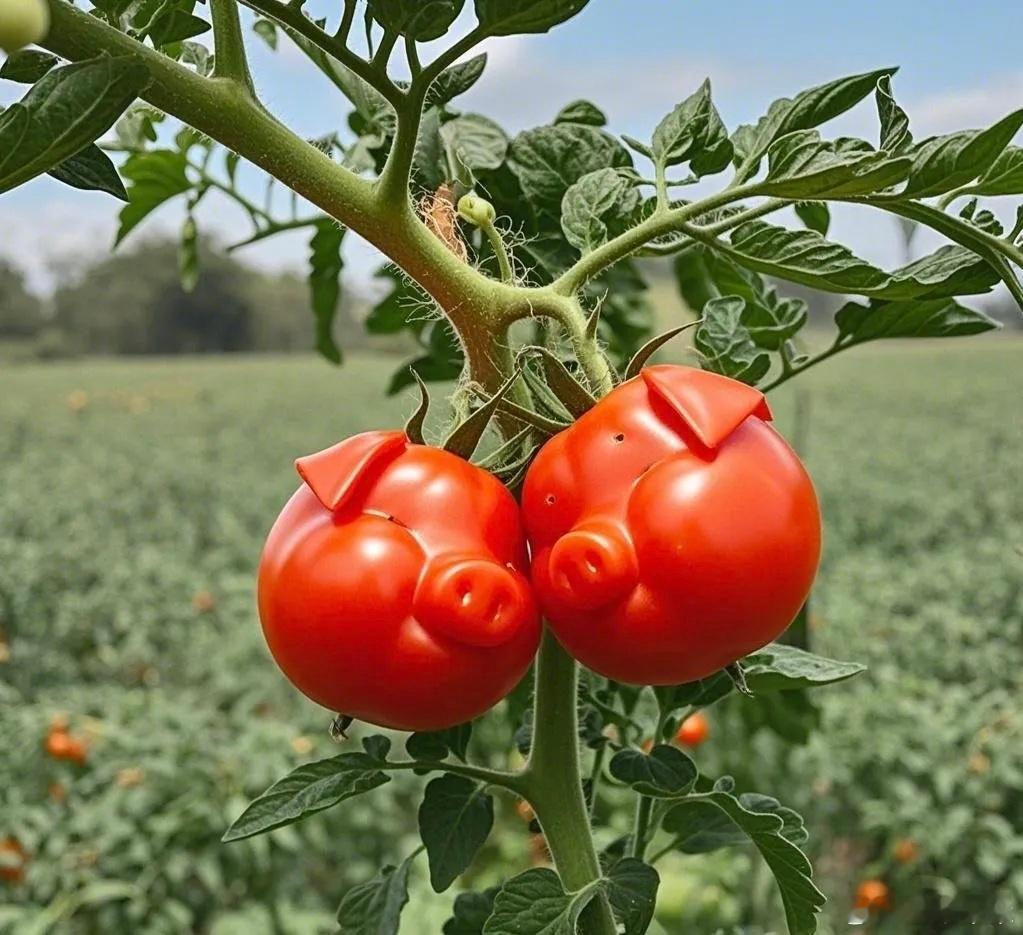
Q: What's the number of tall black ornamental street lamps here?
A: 0